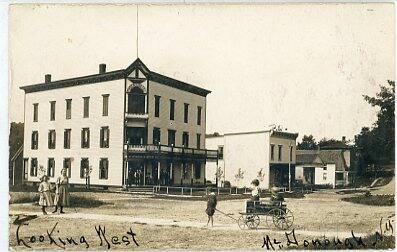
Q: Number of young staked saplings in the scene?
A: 5